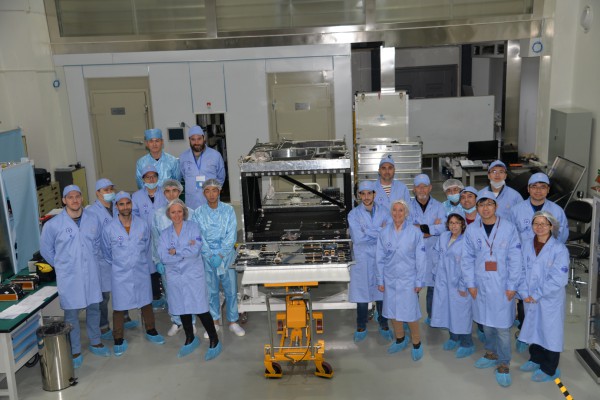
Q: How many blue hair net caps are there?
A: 14